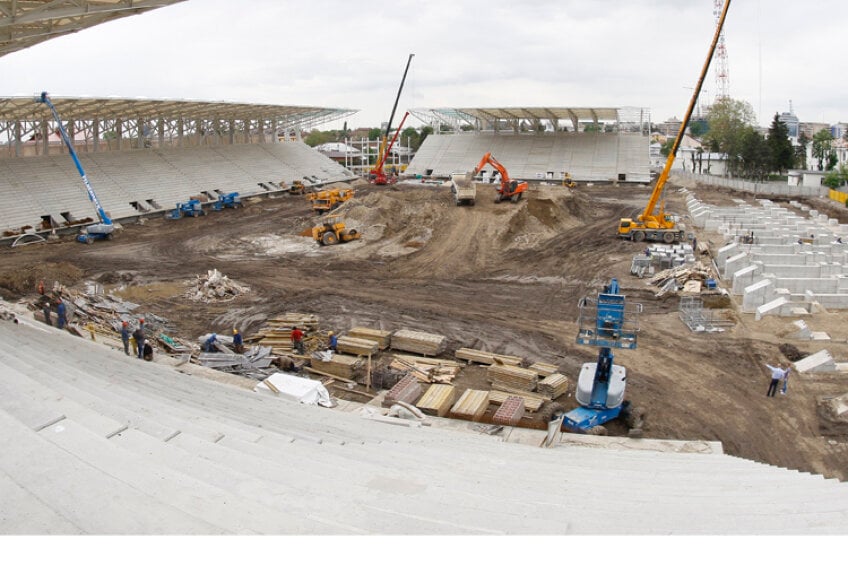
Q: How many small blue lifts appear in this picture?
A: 2